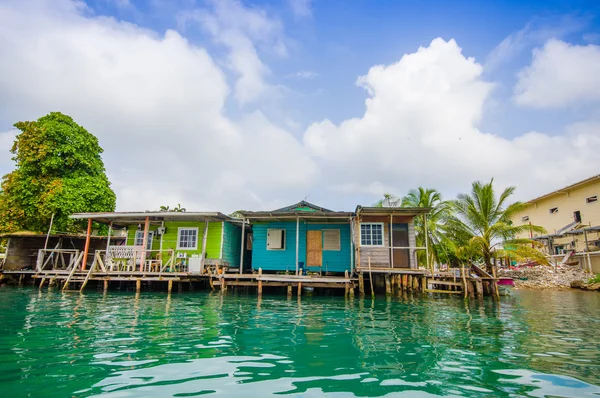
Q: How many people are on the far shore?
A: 0